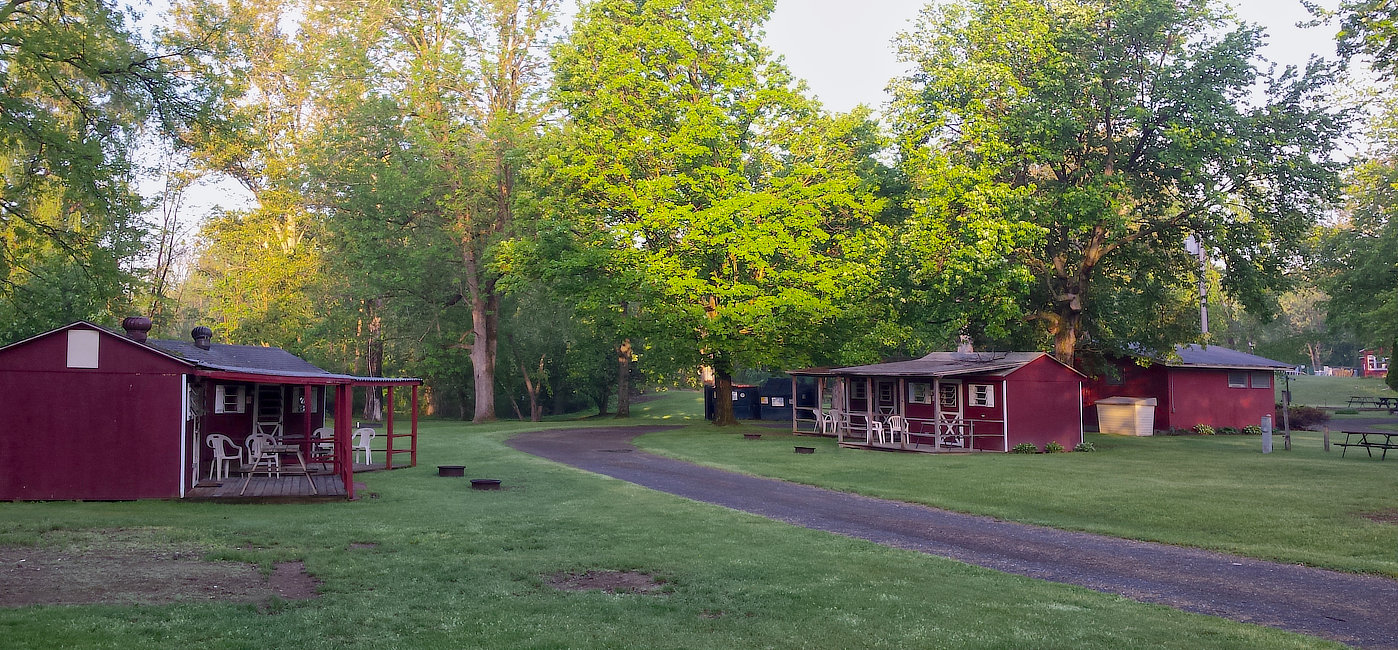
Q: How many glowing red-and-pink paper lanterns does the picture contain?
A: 0